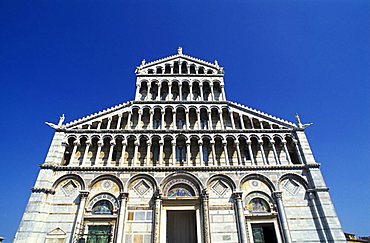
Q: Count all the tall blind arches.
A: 7